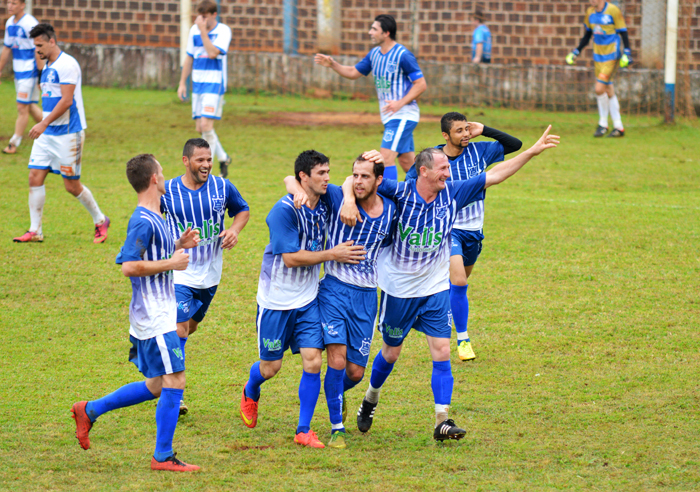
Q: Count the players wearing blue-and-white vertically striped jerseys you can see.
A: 7